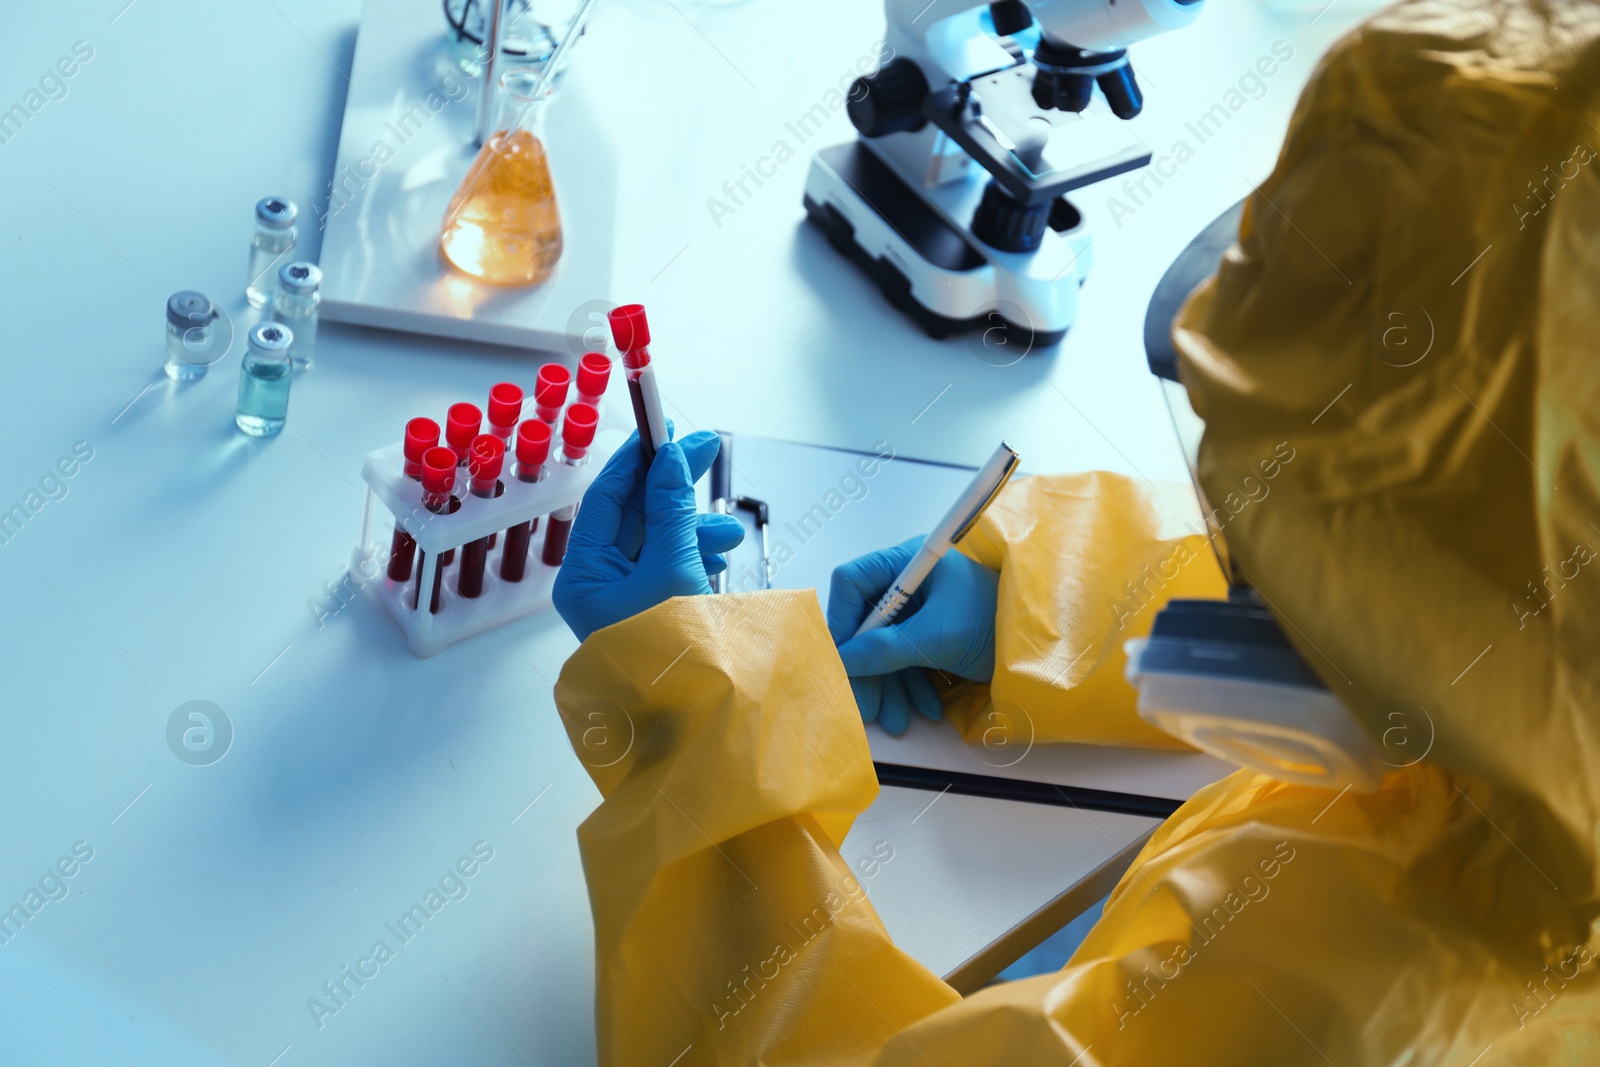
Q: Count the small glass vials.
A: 4